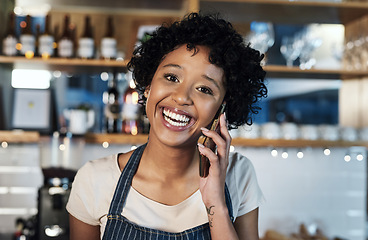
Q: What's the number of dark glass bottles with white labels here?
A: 6